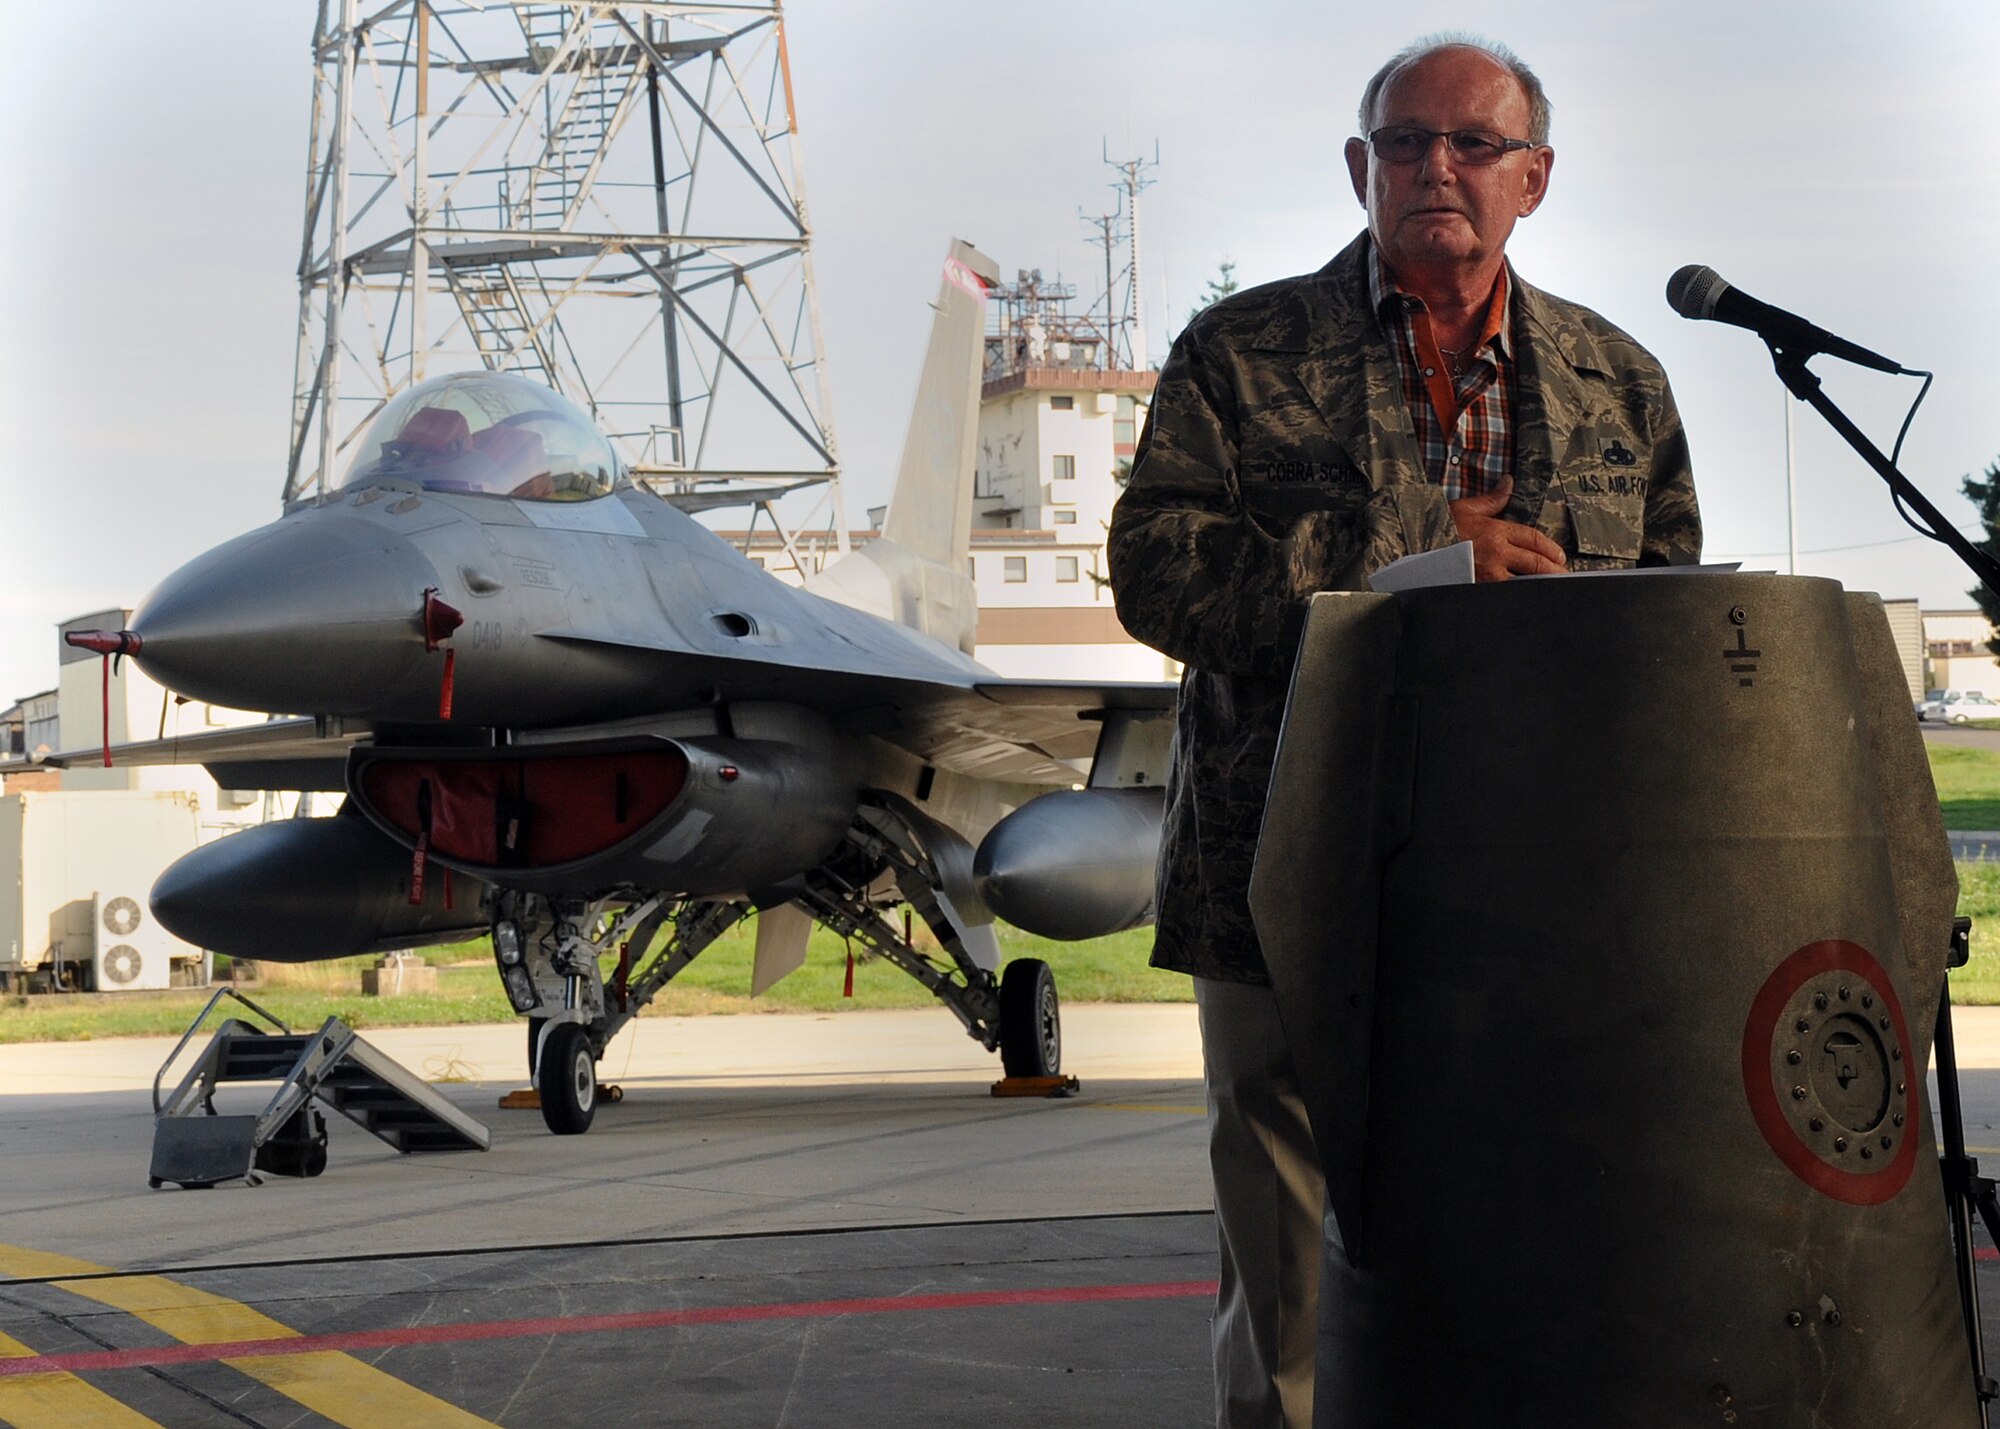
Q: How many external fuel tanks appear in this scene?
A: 2